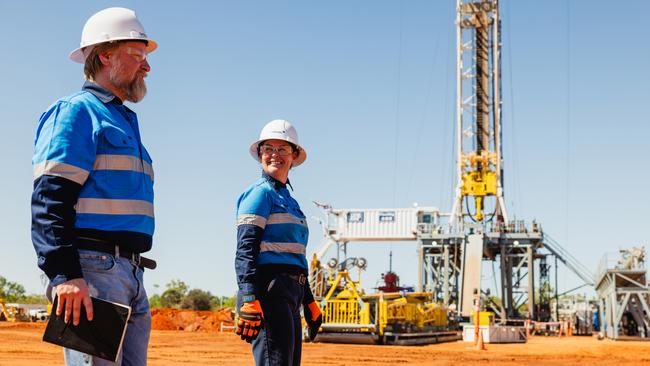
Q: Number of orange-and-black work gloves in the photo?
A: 2